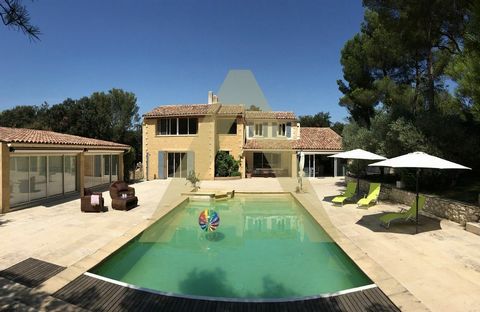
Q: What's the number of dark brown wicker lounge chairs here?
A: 2